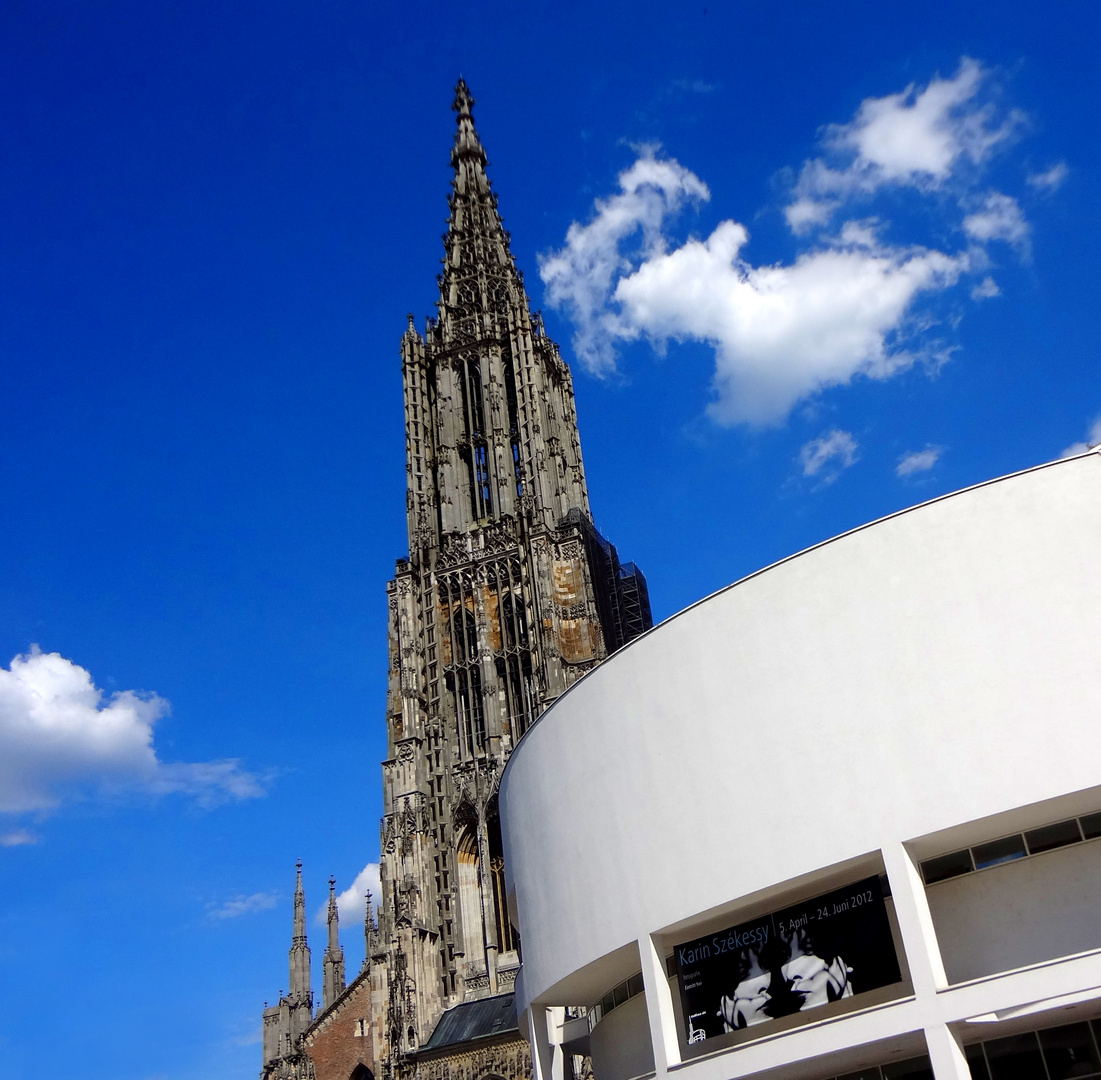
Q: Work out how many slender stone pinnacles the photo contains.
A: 3